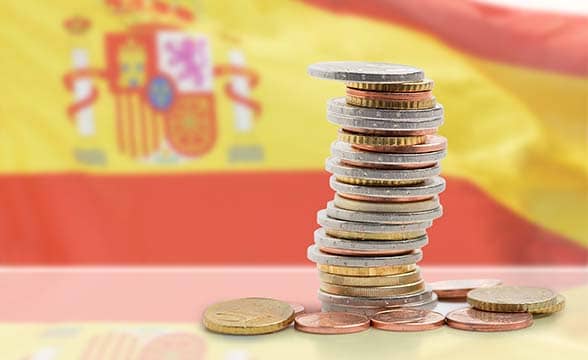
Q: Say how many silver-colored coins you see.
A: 12